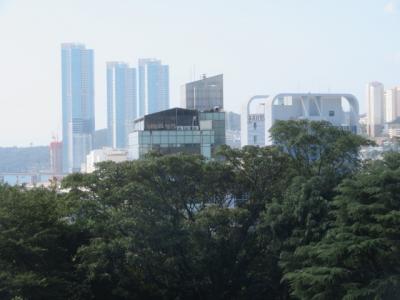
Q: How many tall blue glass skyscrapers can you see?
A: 3